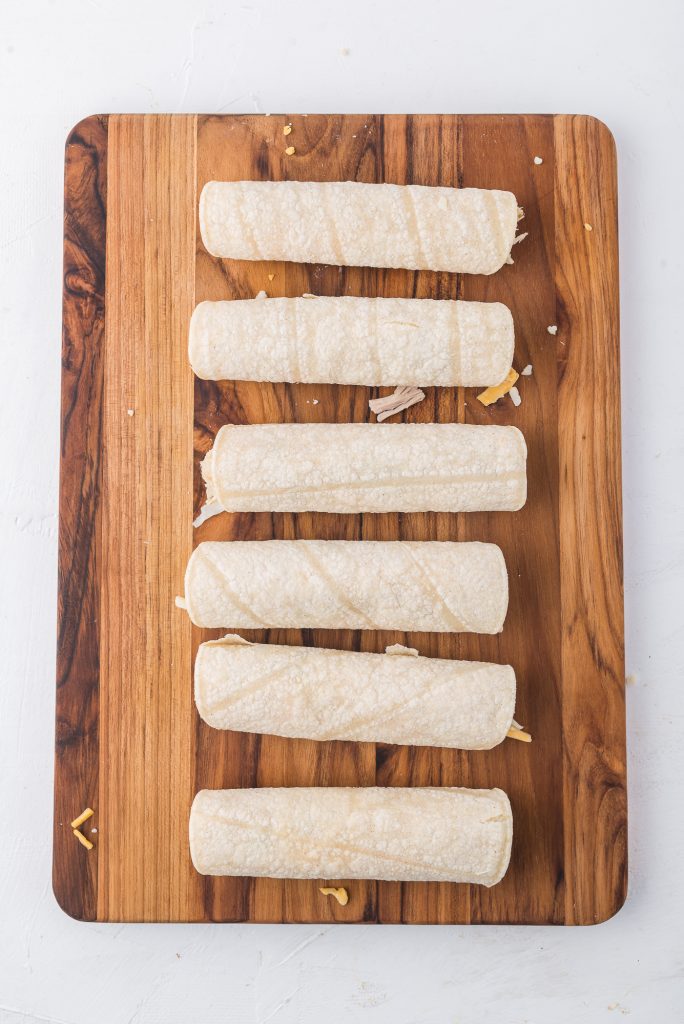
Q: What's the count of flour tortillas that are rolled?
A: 6